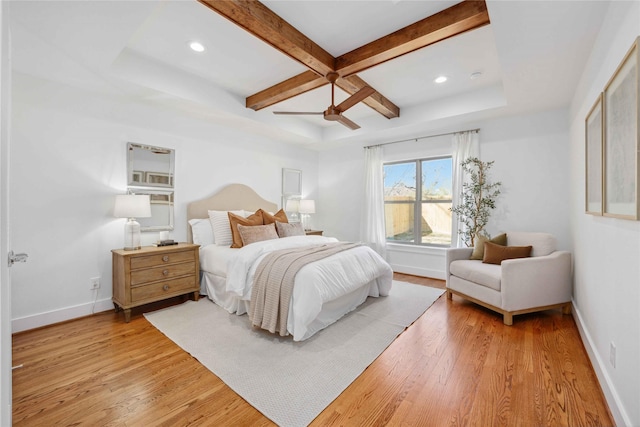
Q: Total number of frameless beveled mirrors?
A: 4